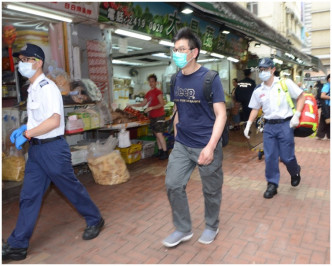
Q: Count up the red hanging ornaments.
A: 1